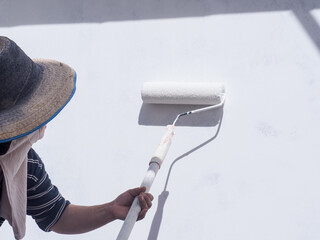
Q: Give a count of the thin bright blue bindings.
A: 1